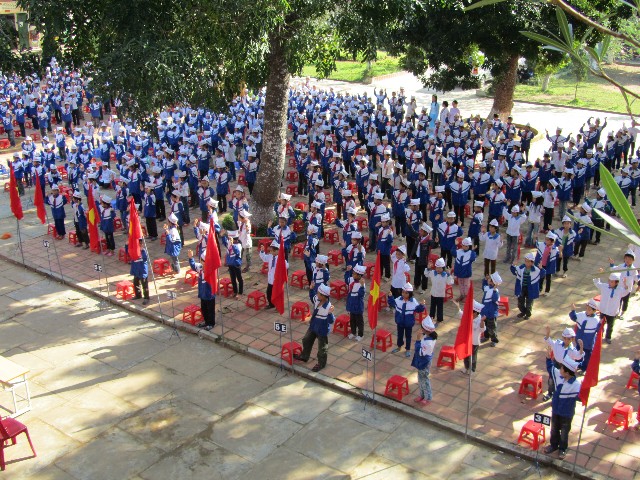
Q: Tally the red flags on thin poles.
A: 9